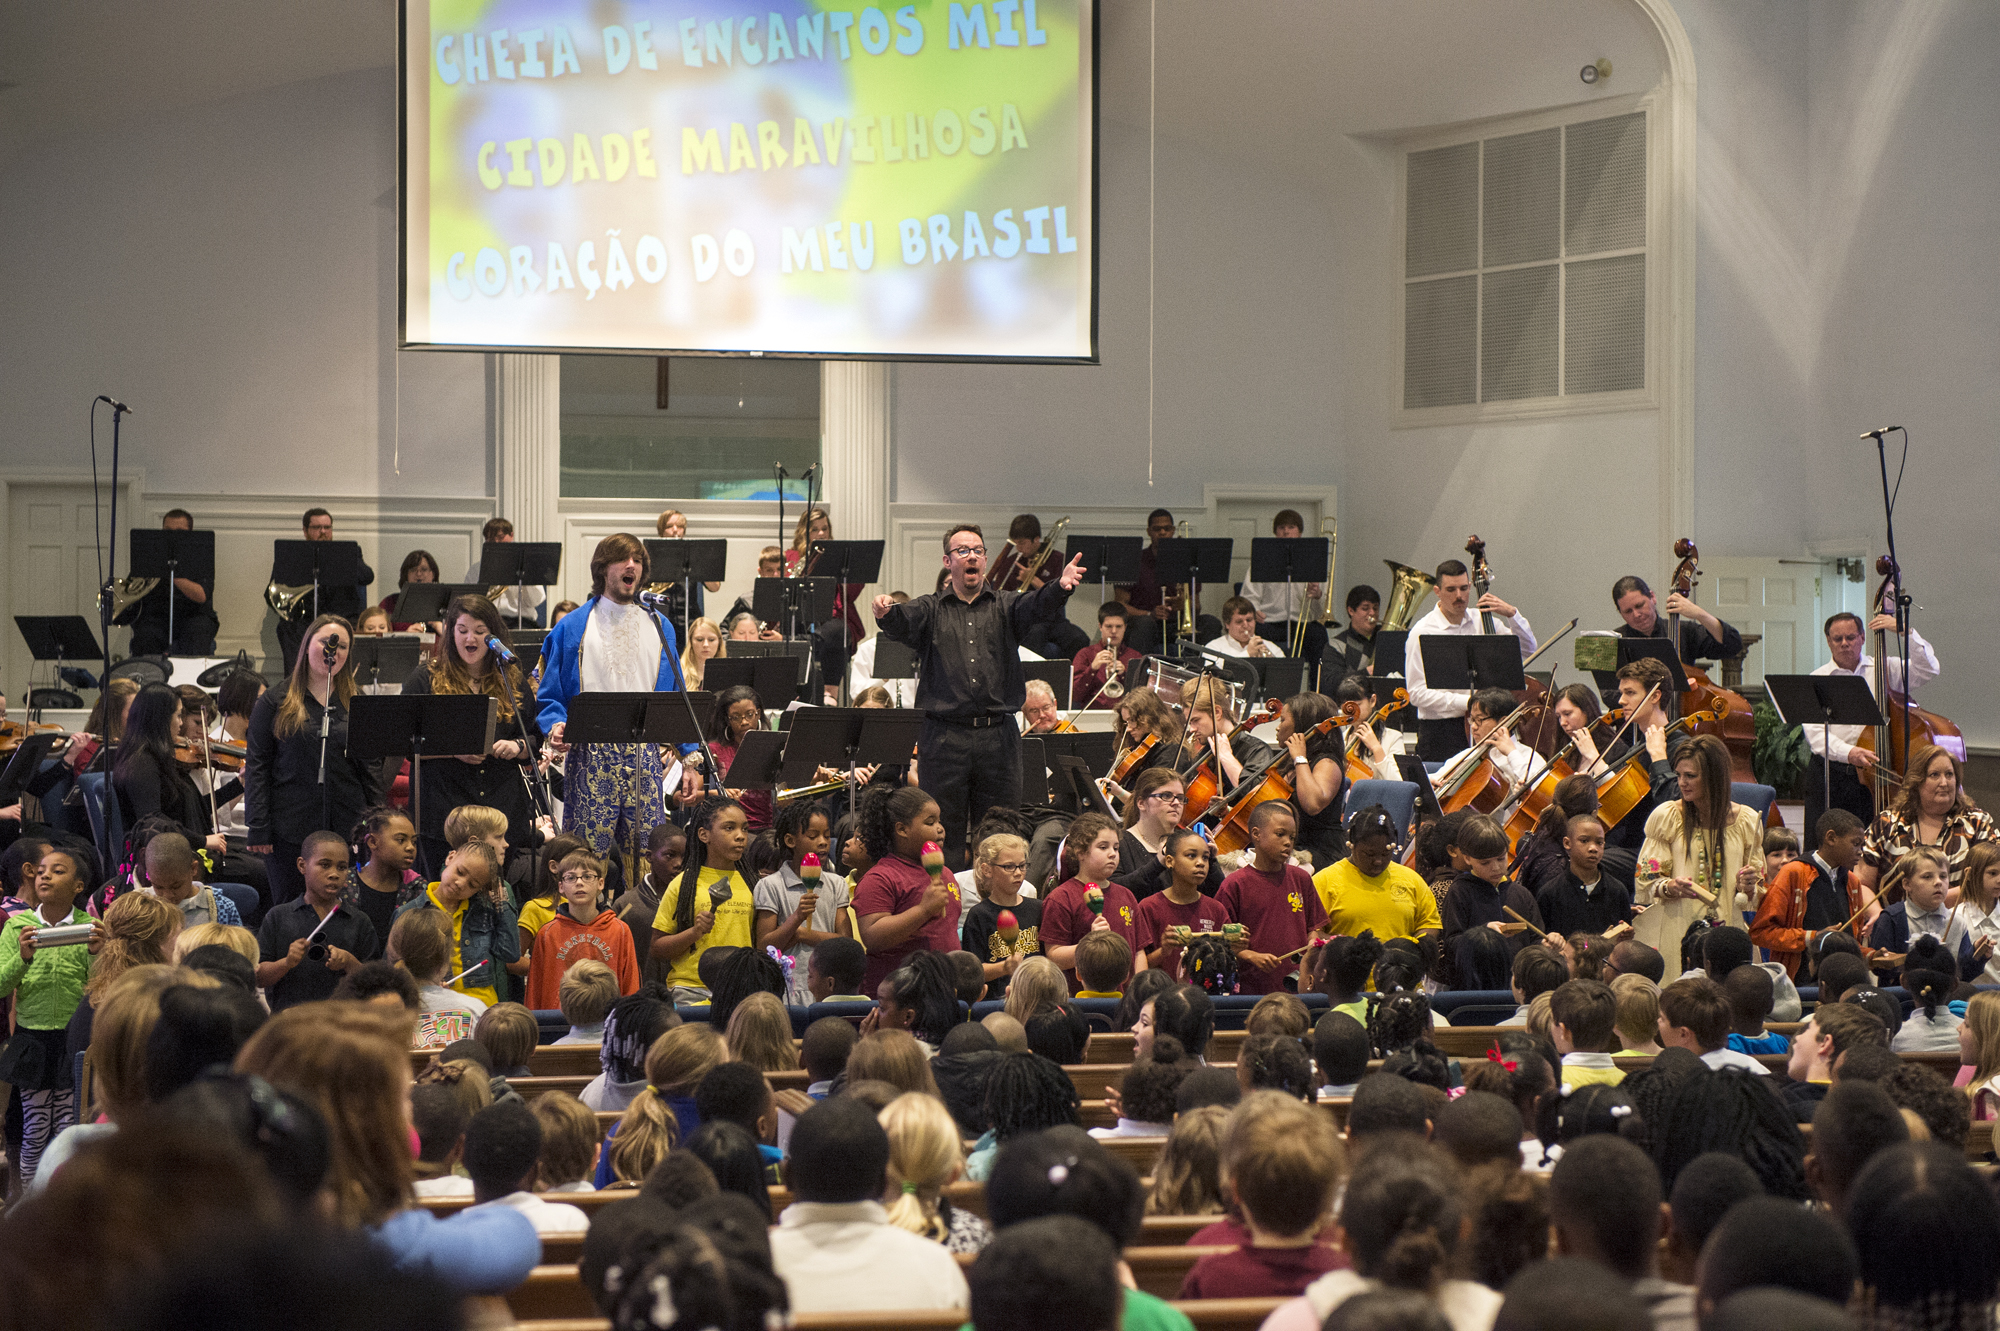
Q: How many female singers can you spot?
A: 2